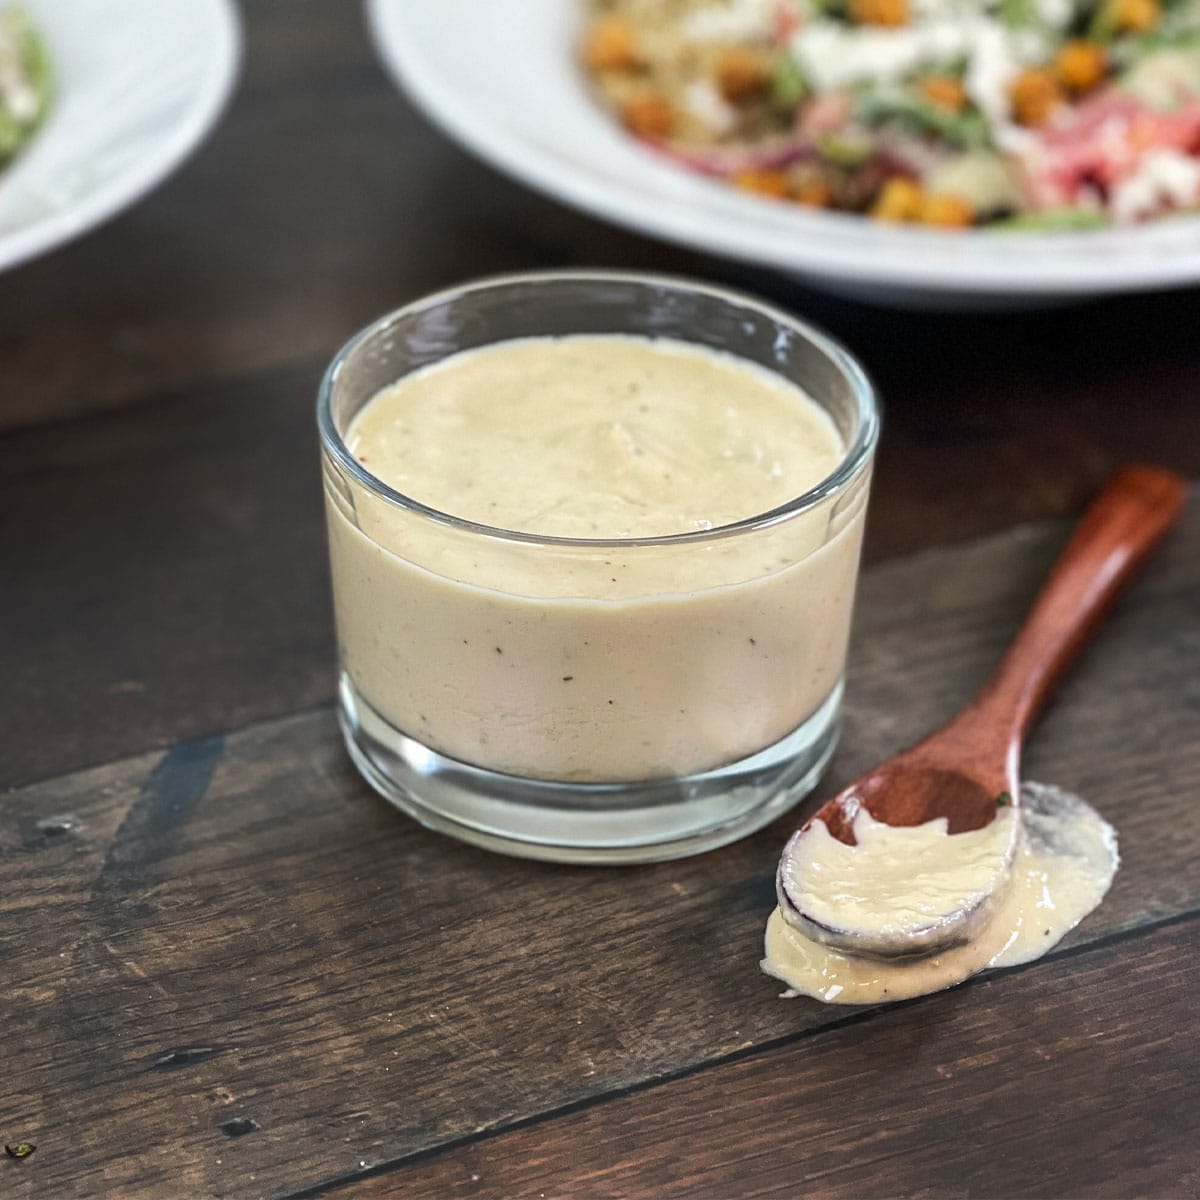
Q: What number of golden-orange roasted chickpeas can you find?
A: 12